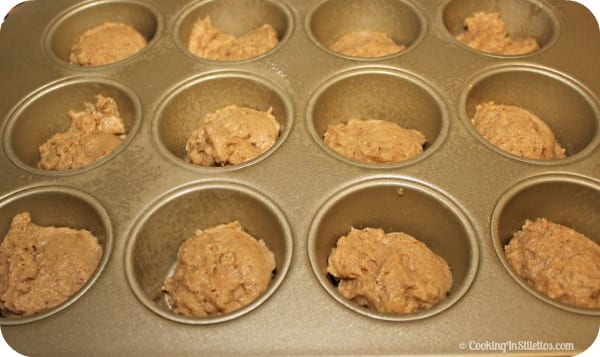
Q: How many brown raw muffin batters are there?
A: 12